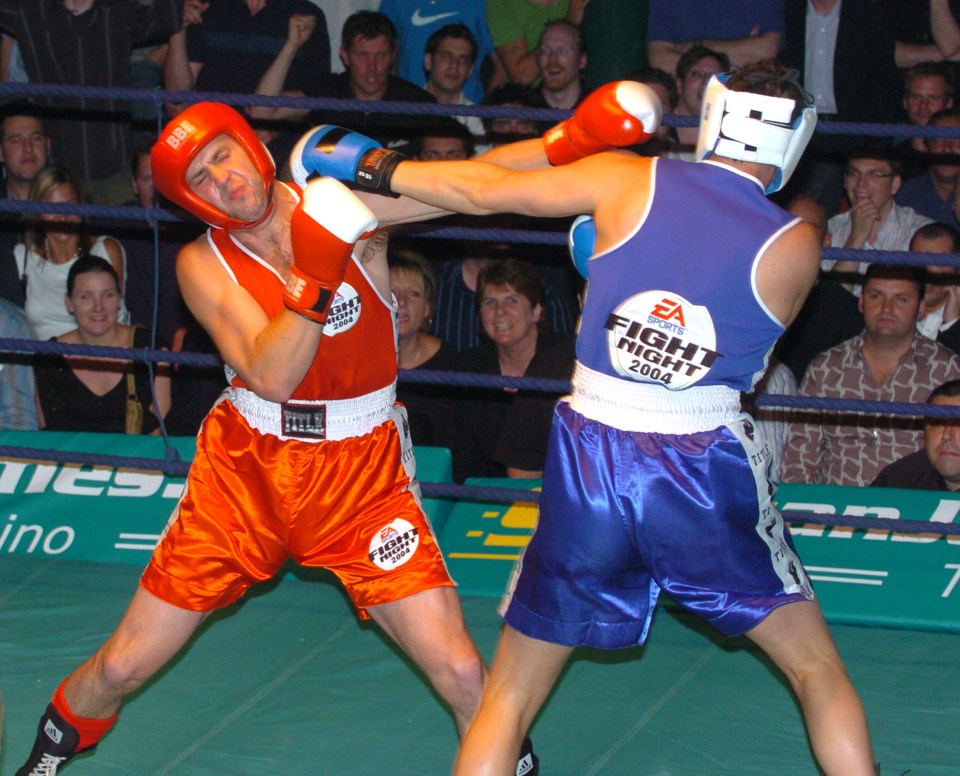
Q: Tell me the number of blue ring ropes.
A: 4